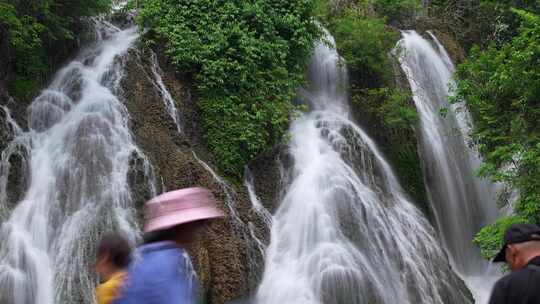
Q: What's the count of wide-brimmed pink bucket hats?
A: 1